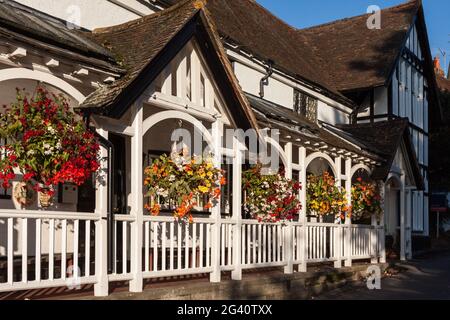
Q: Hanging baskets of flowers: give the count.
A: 5